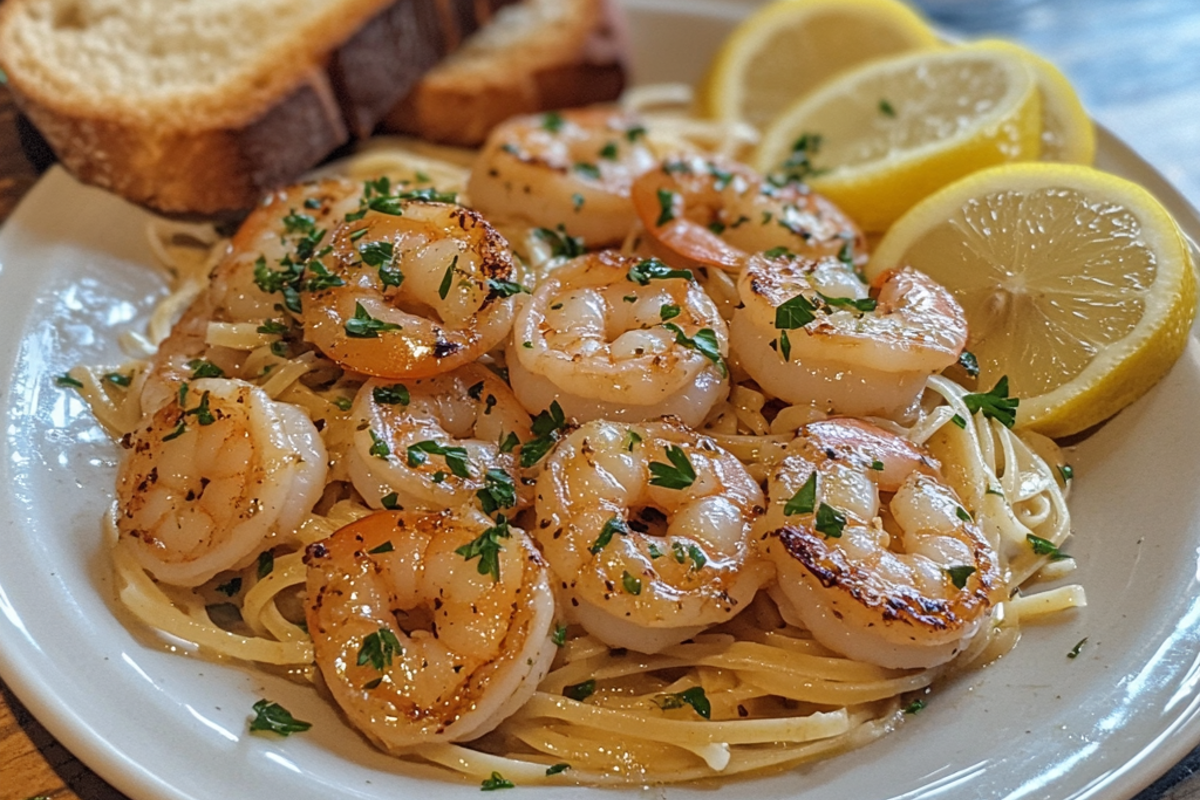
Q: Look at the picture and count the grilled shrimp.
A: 11